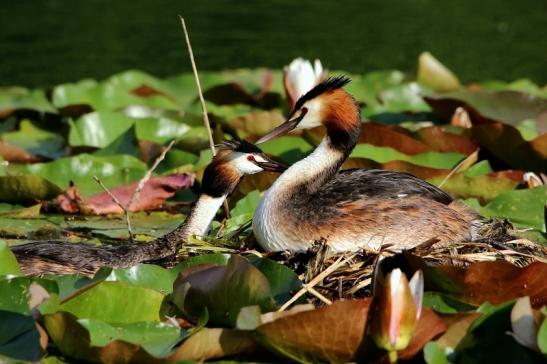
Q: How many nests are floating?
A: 1